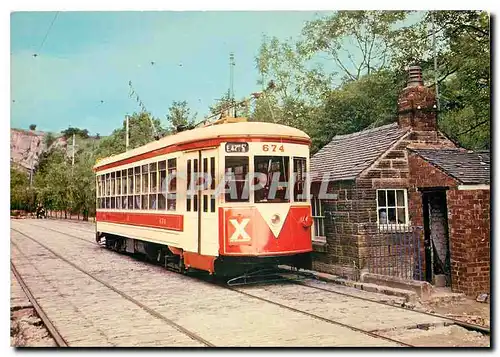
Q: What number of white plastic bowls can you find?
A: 0